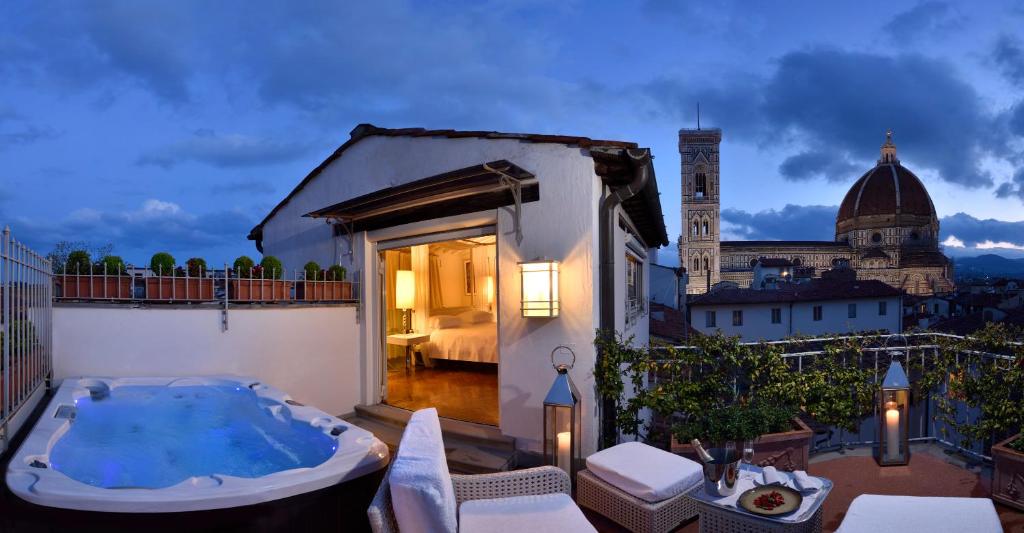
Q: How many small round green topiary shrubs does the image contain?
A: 8